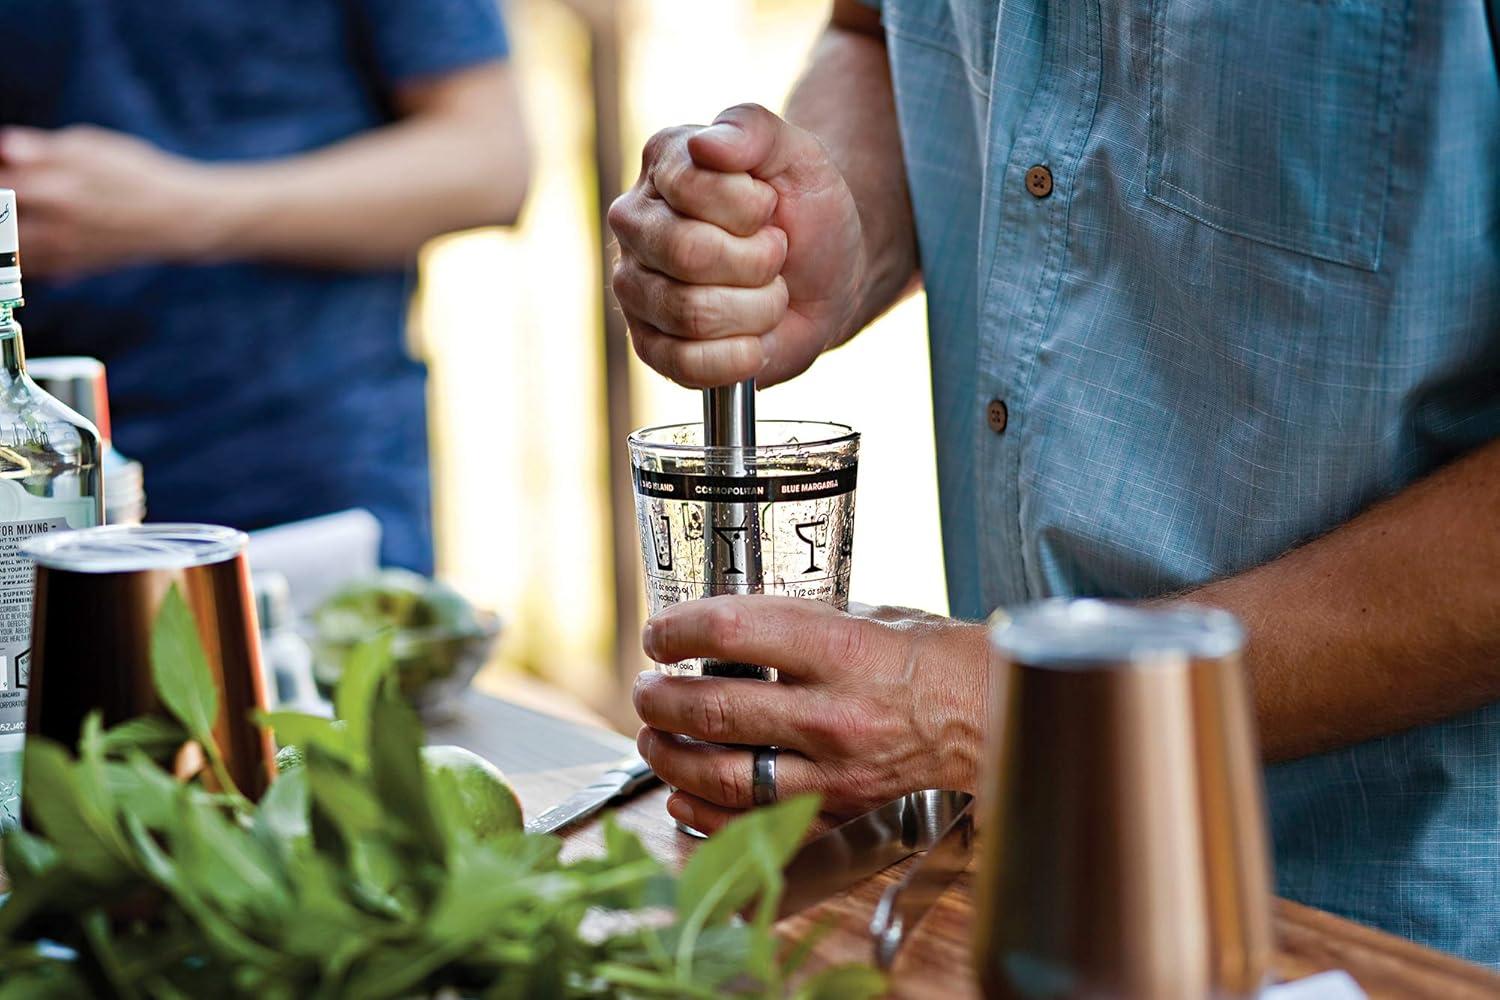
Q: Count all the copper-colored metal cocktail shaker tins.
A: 2